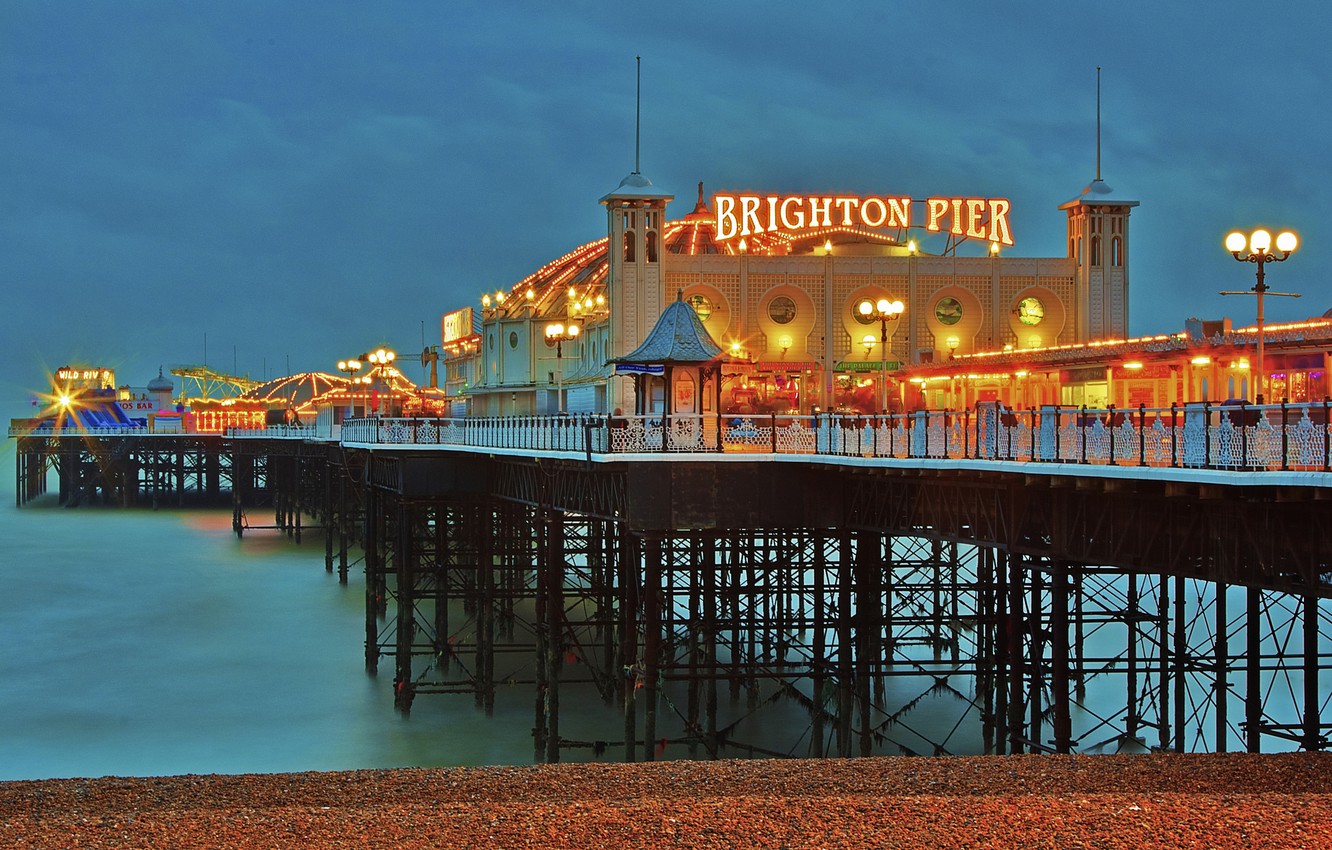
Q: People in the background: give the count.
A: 0